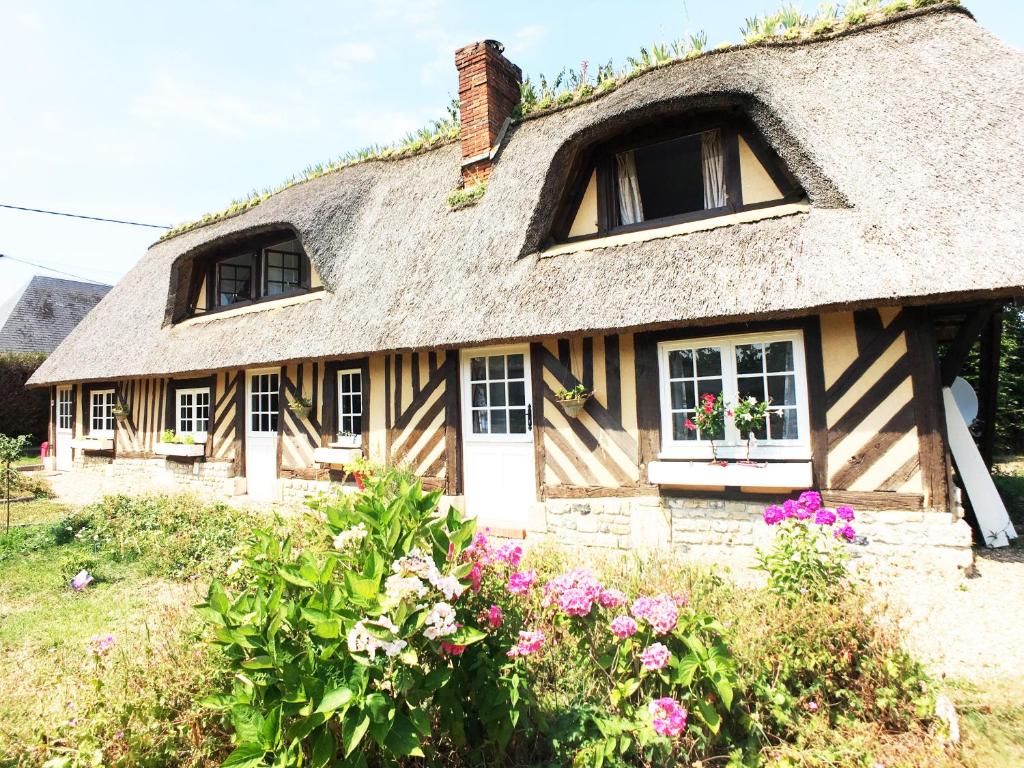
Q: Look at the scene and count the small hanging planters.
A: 3